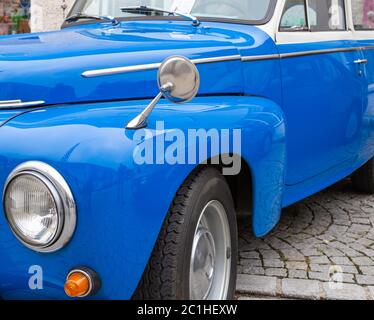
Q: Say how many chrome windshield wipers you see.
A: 2